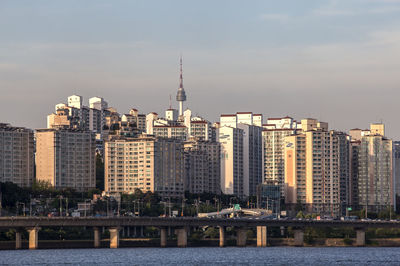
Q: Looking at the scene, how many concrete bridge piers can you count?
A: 11